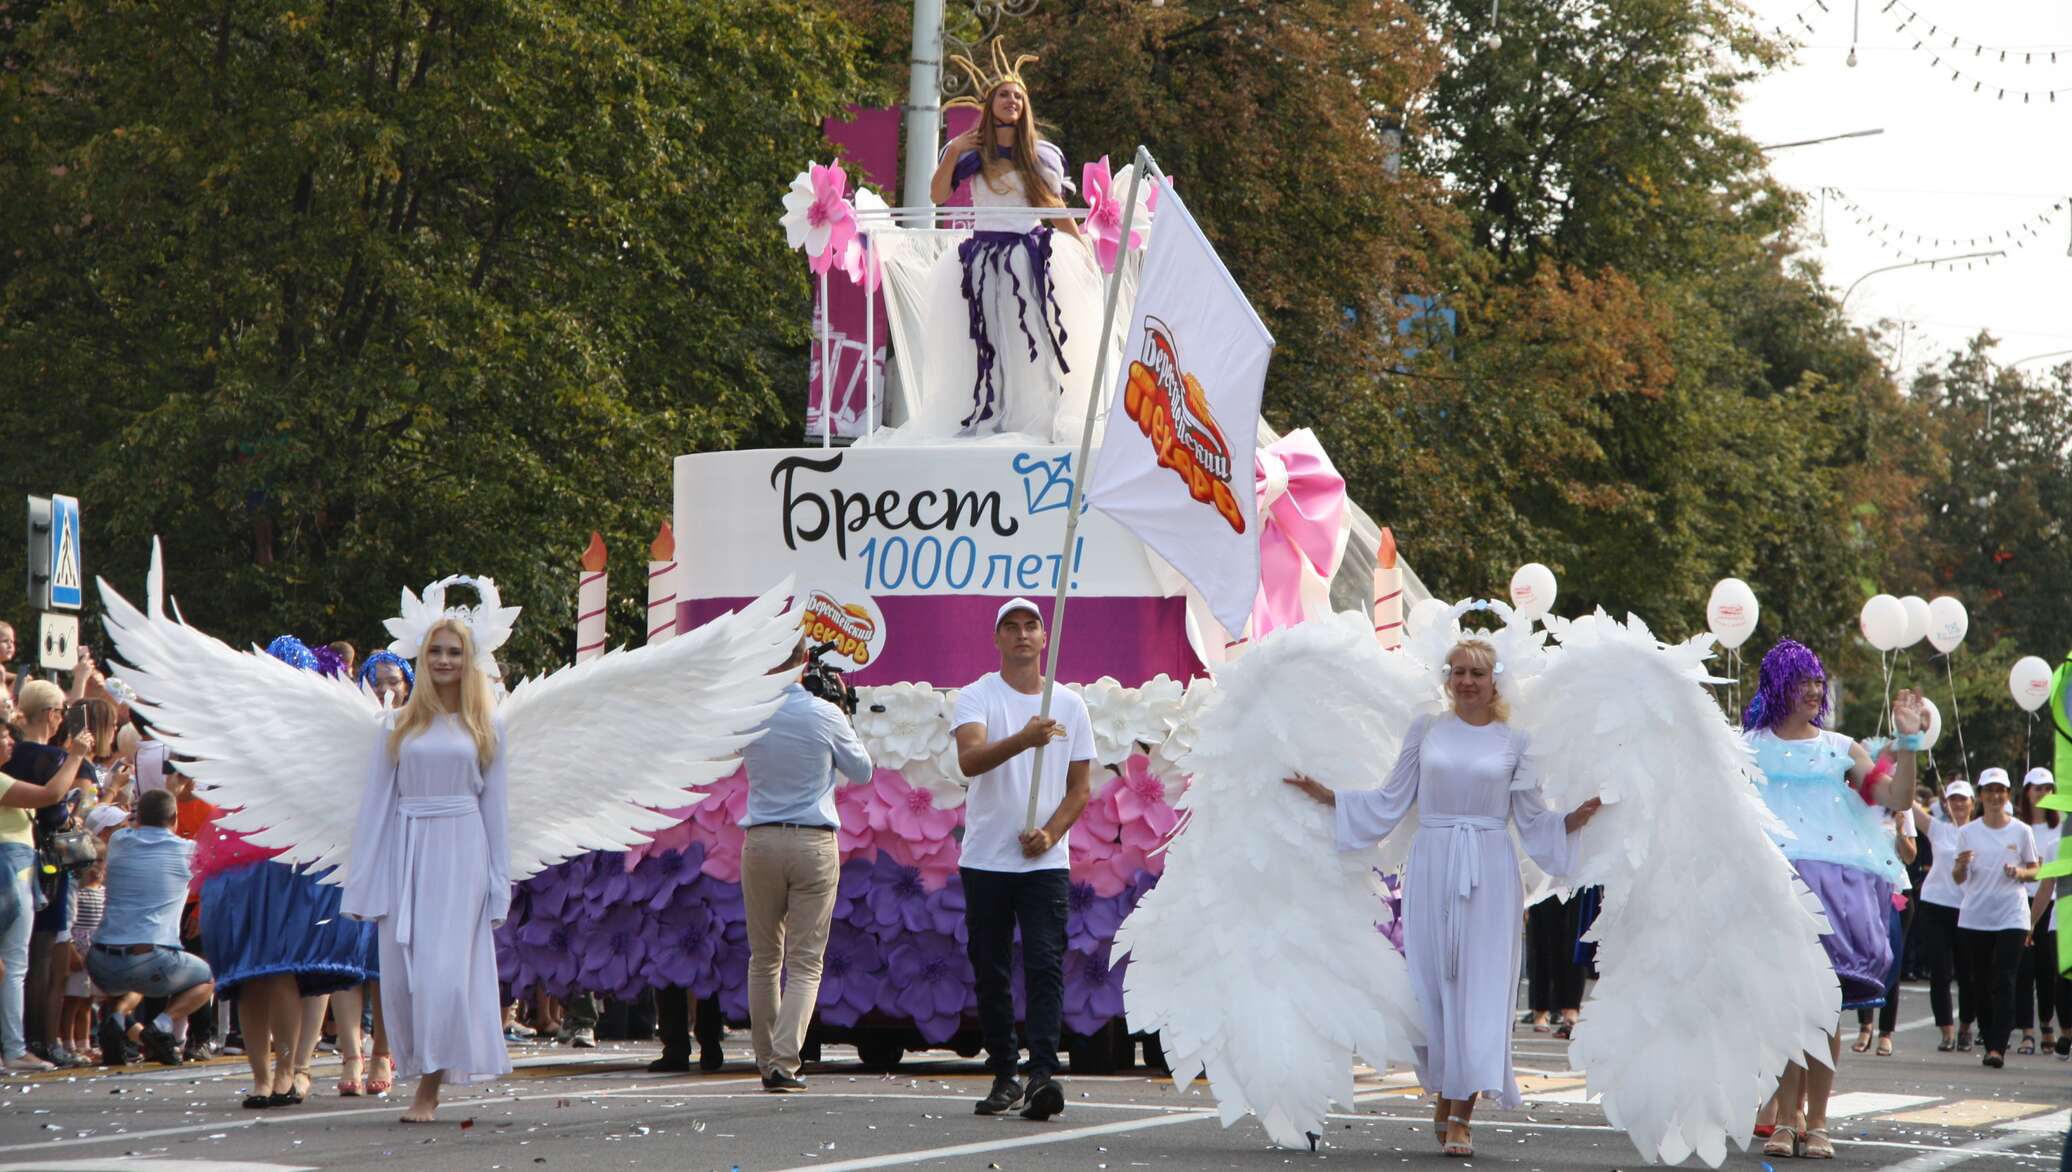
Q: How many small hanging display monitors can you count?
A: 0